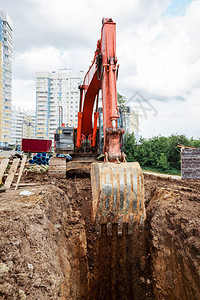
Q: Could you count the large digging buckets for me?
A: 1